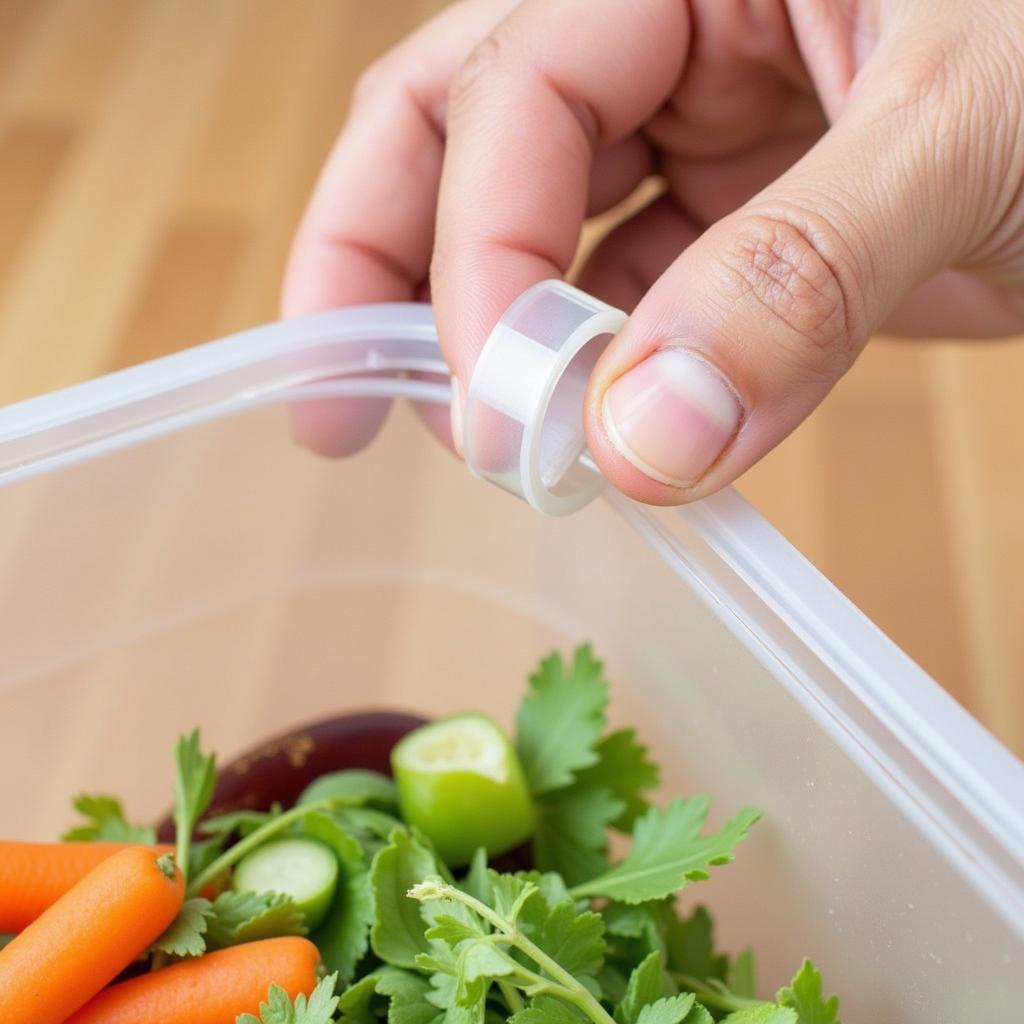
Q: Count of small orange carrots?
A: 3